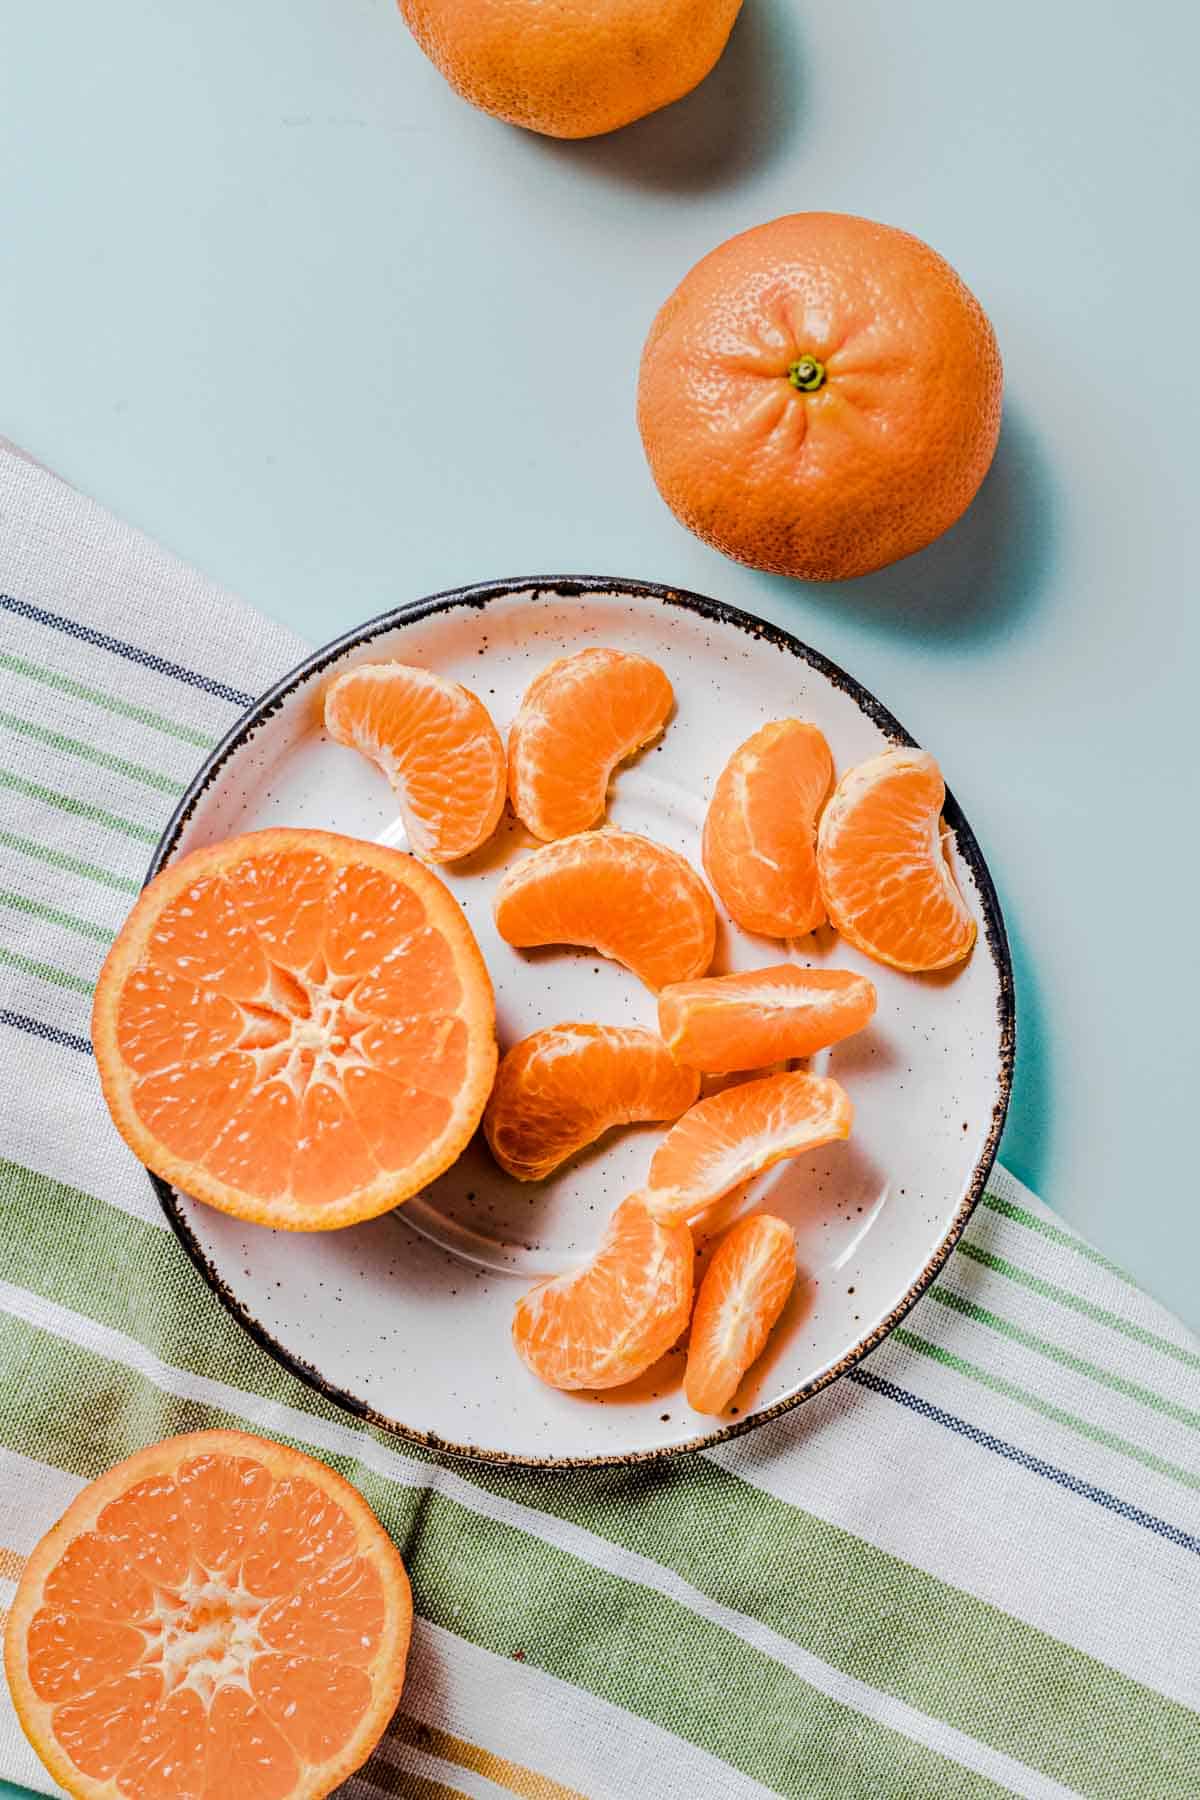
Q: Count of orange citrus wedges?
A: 10